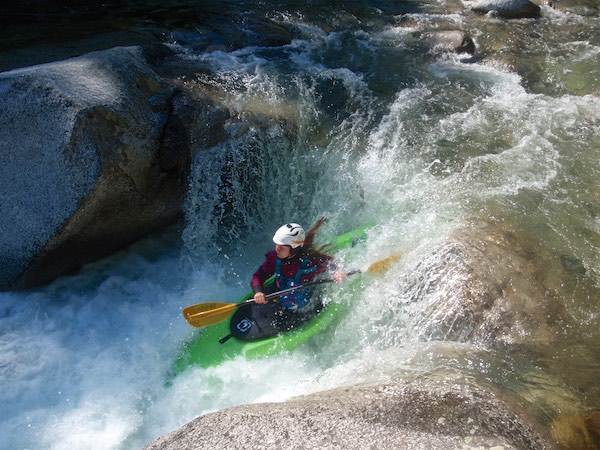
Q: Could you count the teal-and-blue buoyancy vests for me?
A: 1